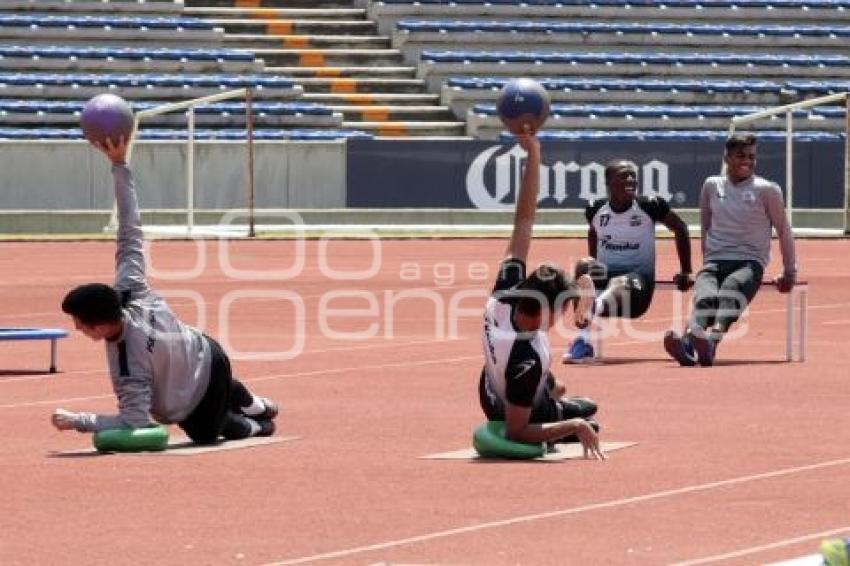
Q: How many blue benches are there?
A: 11